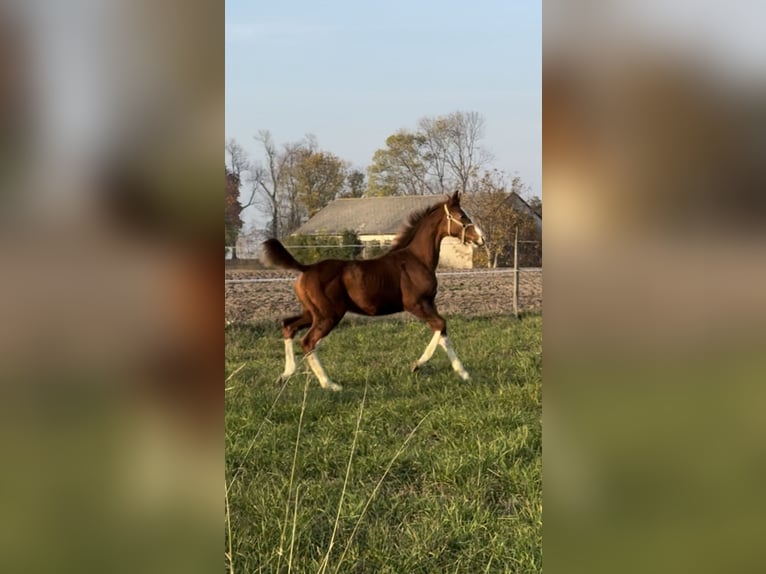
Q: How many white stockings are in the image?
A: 4